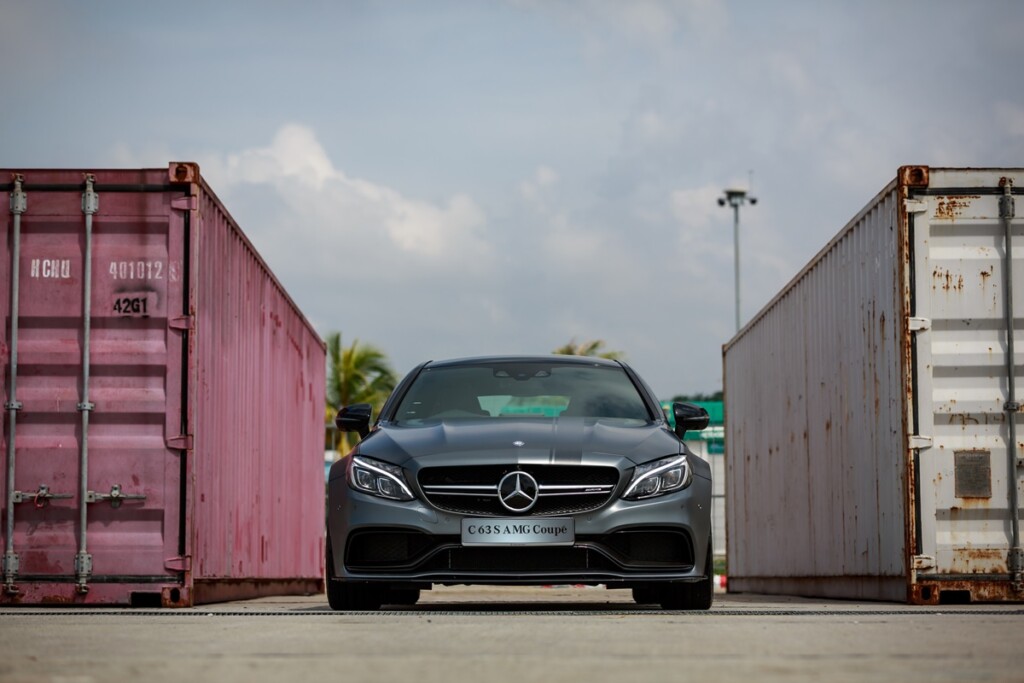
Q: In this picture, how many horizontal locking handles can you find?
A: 2